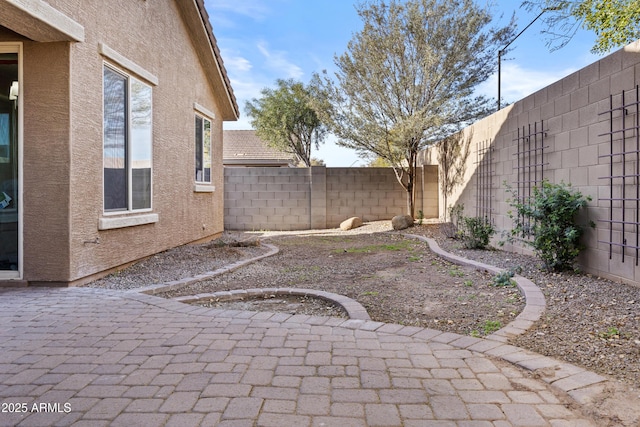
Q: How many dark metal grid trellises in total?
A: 3